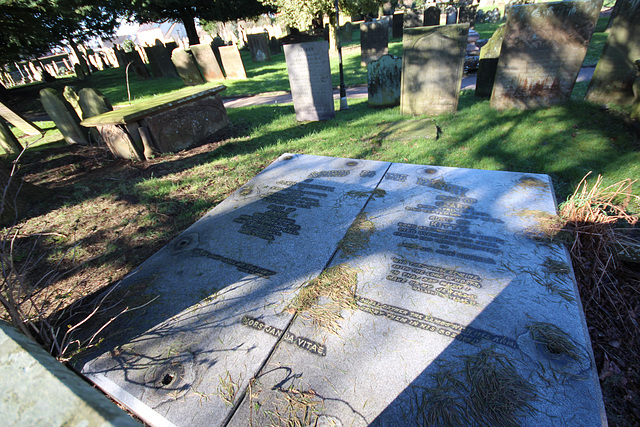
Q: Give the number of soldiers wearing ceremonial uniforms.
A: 0